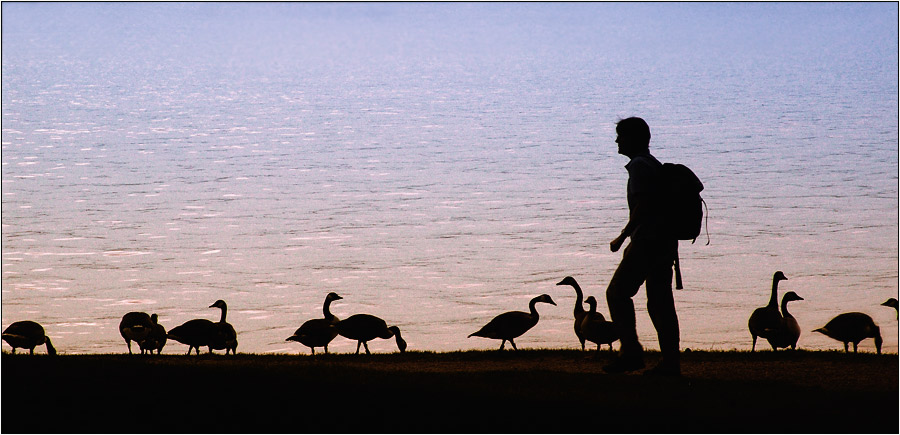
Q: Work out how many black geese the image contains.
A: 14